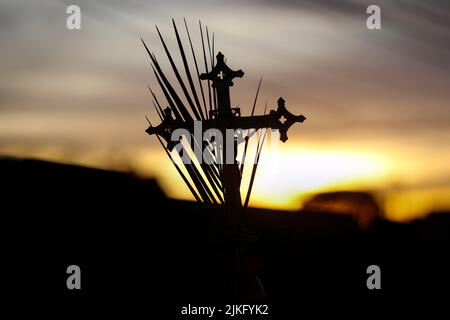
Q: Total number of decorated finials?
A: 3